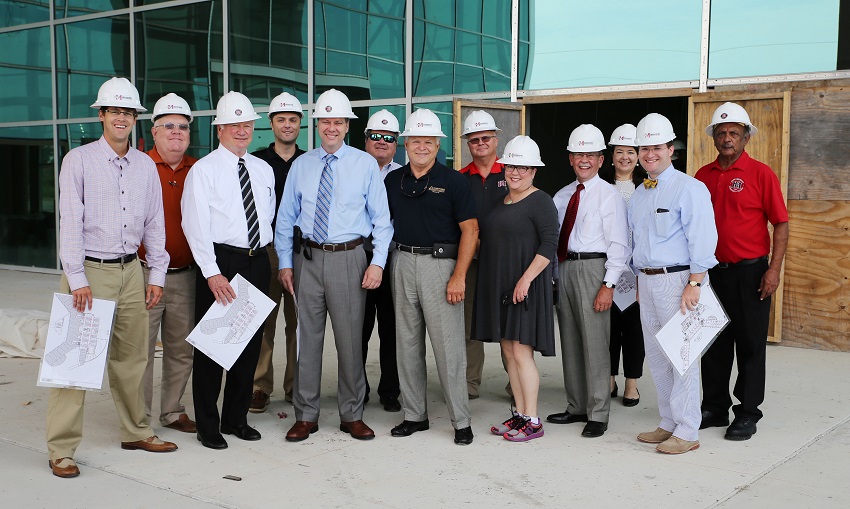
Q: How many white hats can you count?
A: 13